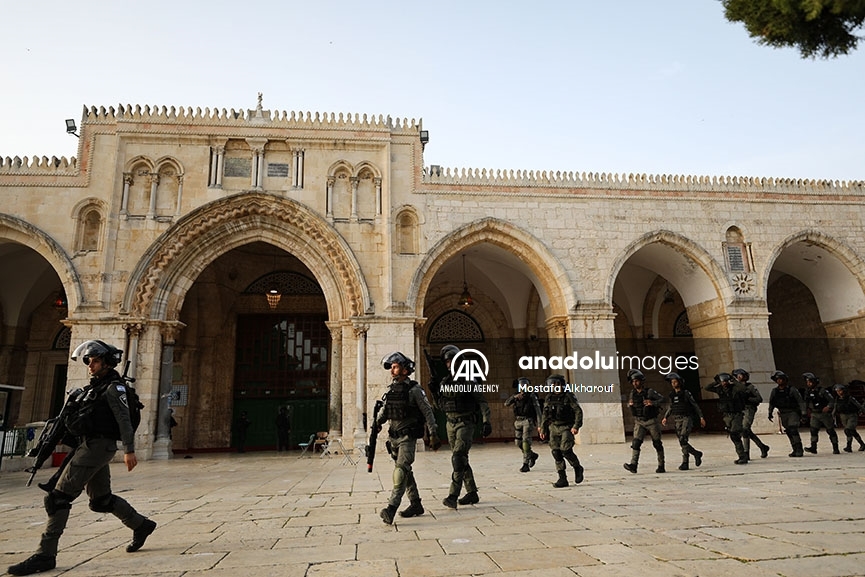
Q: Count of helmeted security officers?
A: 12